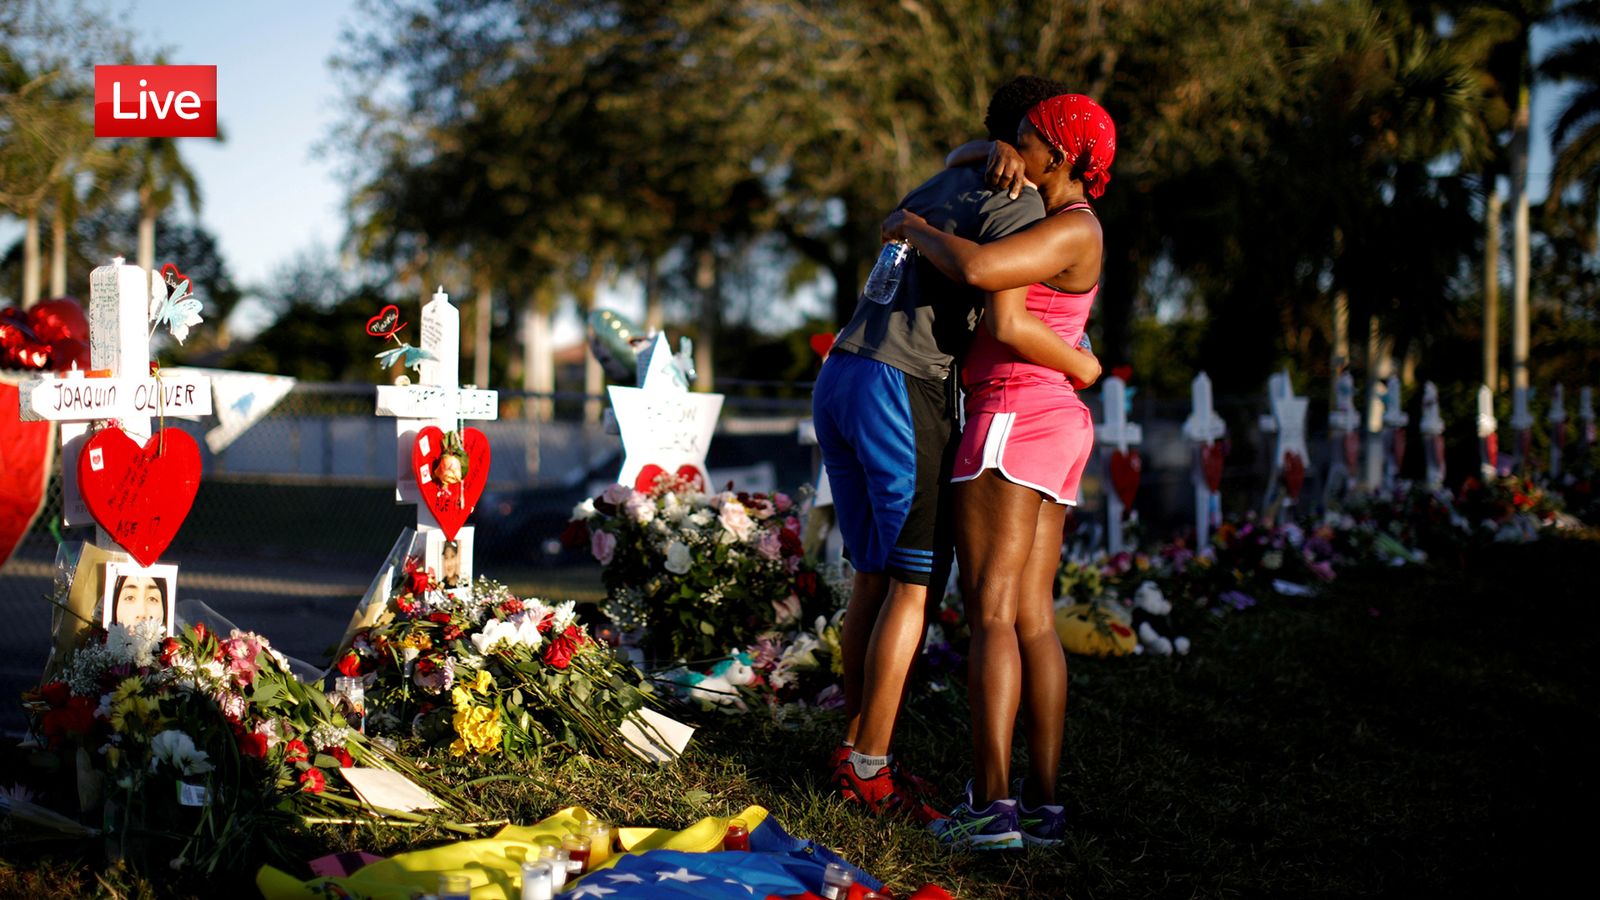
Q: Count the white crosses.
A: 11